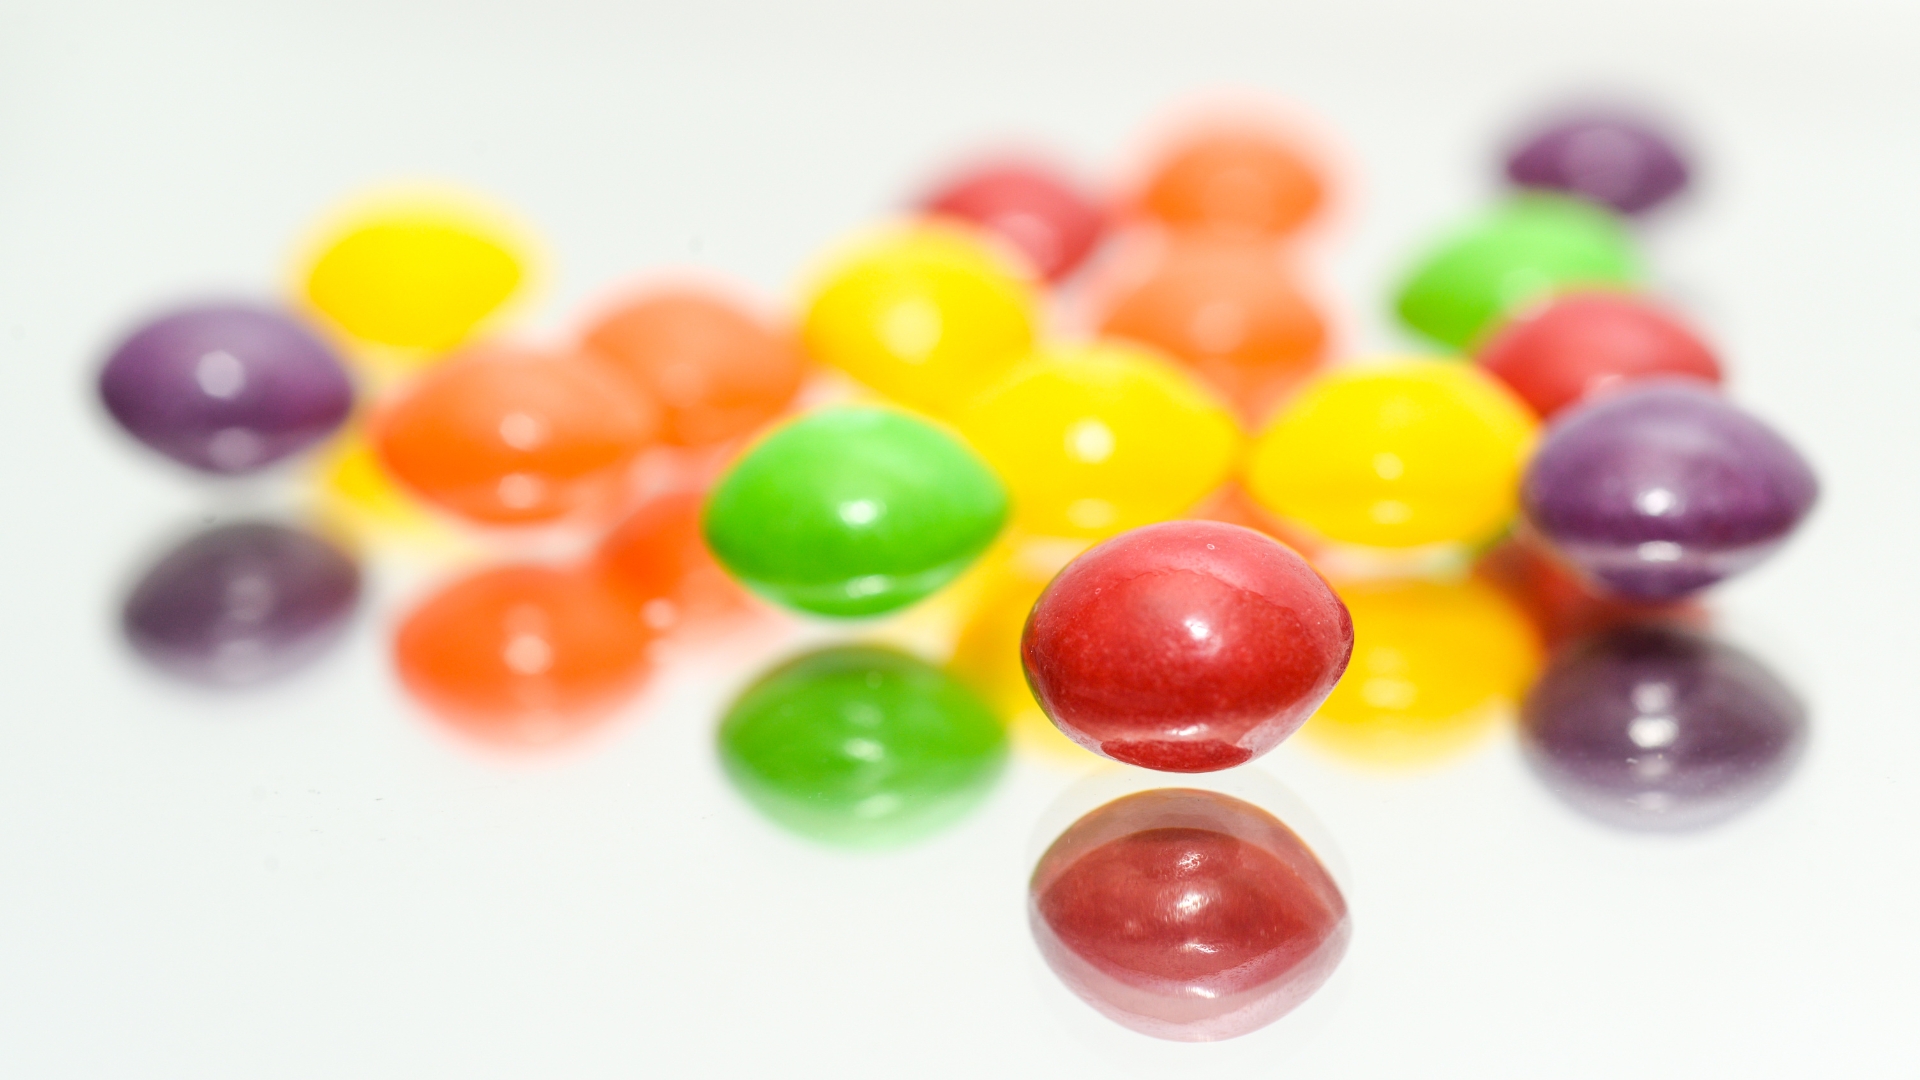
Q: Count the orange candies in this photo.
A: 4